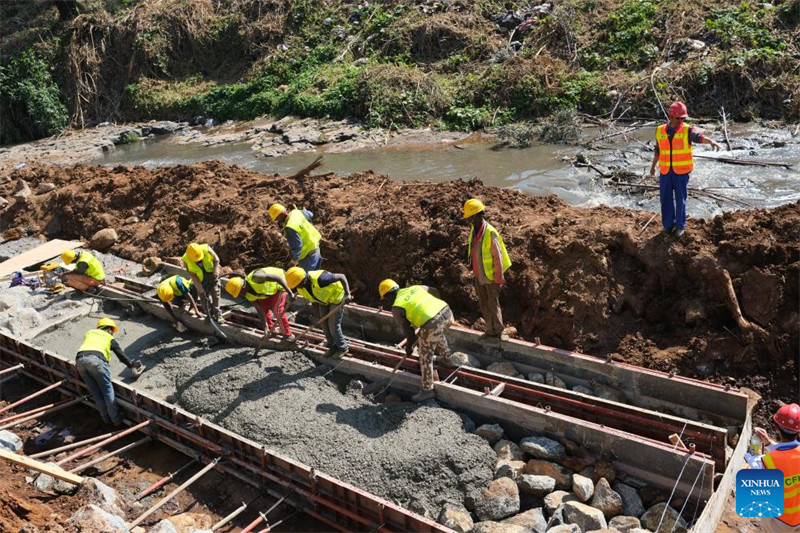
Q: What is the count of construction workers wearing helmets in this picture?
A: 11